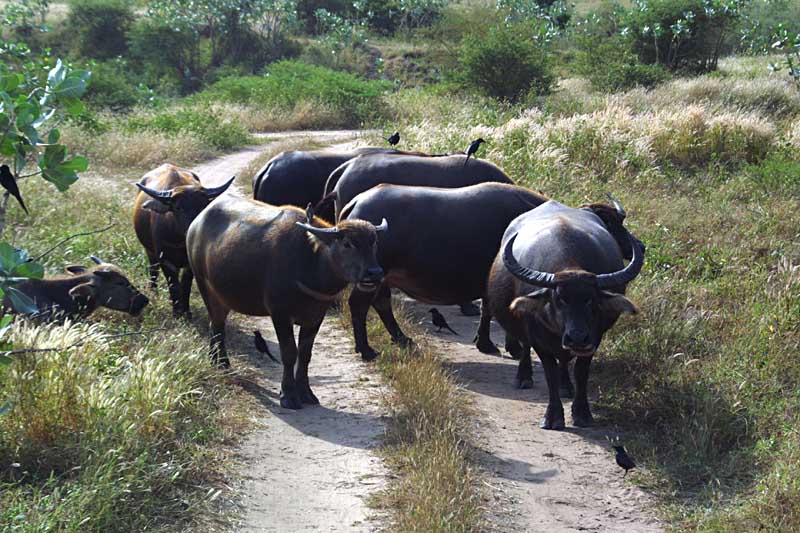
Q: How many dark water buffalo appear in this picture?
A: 7